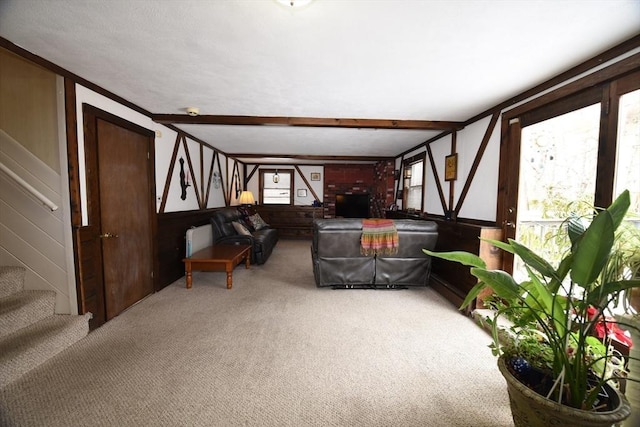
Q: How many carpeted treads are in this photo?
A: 3